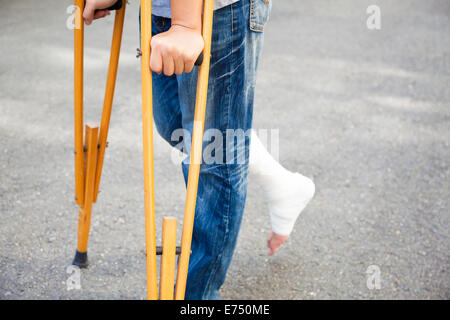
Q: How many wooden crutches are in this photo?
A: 2